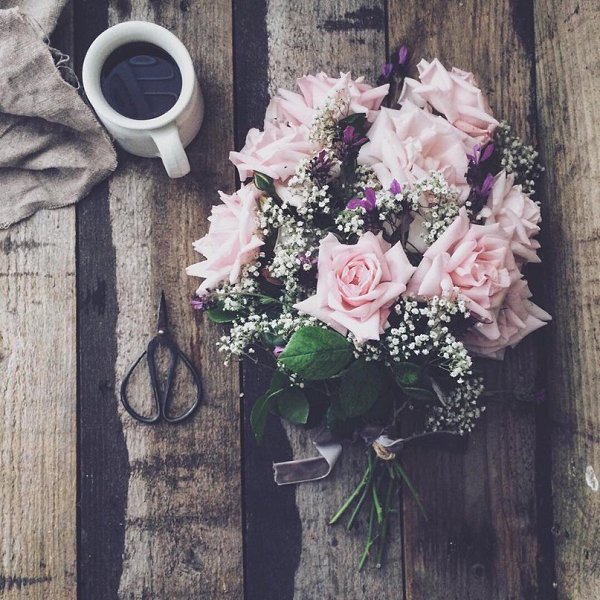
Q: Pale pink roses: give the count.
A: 9